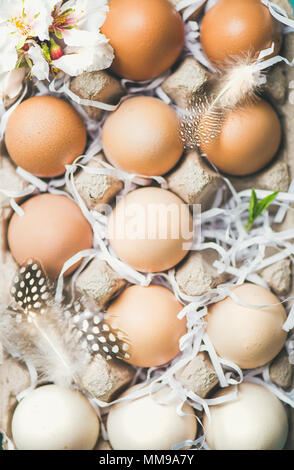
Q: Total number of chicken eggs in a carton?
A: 12